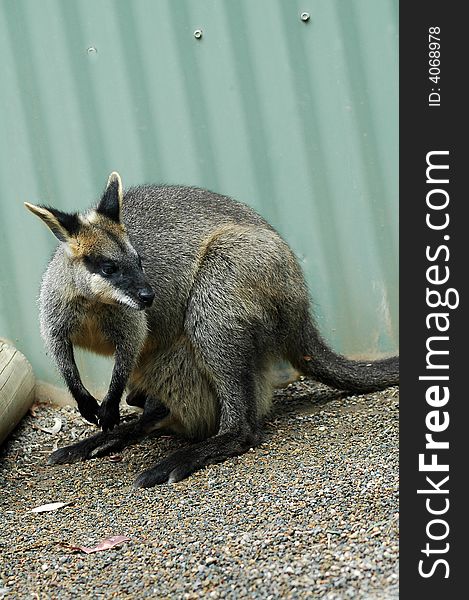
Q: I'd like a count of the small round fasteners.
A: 3